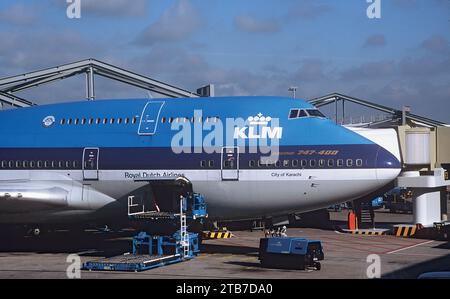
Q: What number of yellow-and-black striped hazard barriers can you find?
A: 3